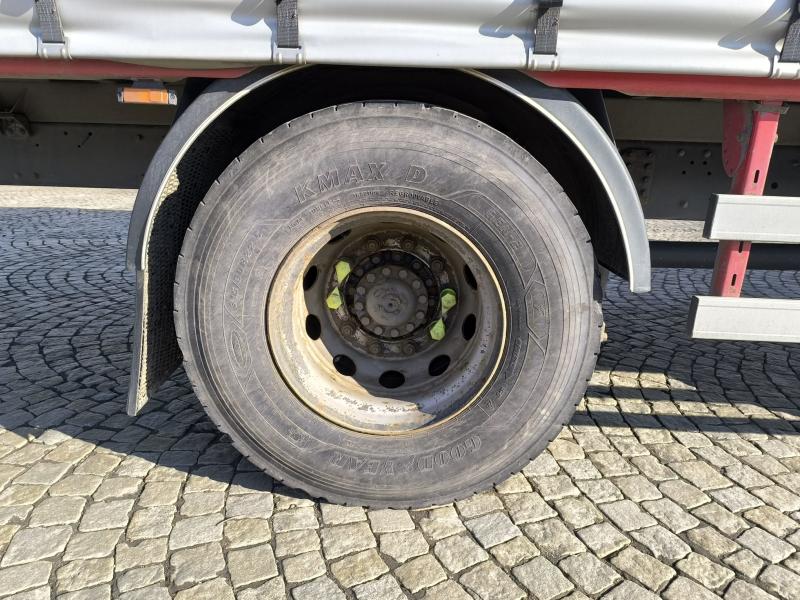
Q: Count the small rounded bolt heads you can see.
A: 12